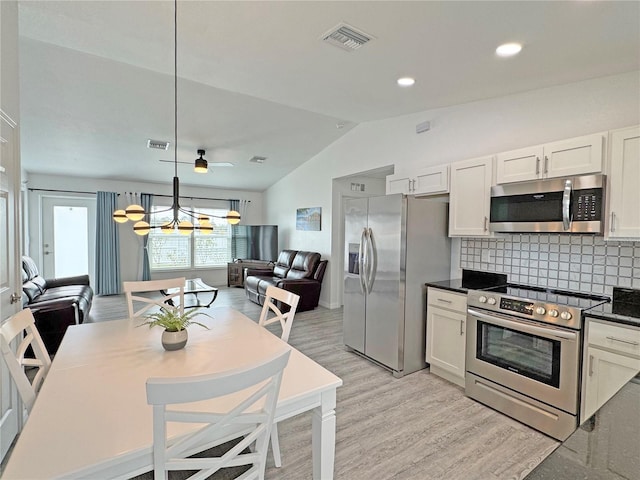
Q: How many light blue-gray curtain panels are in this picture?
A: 3